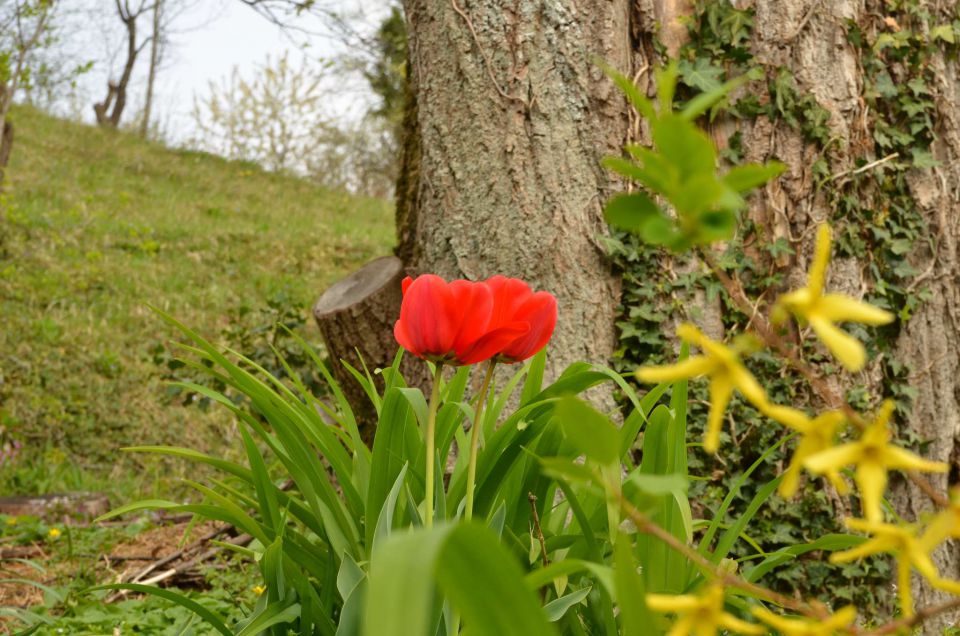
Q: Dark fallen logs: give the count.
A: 1